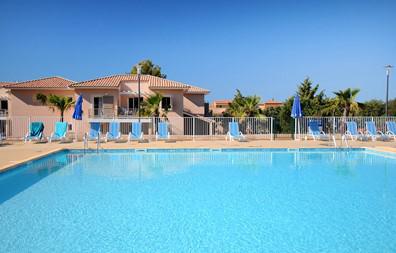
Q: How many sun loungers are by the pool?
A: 11